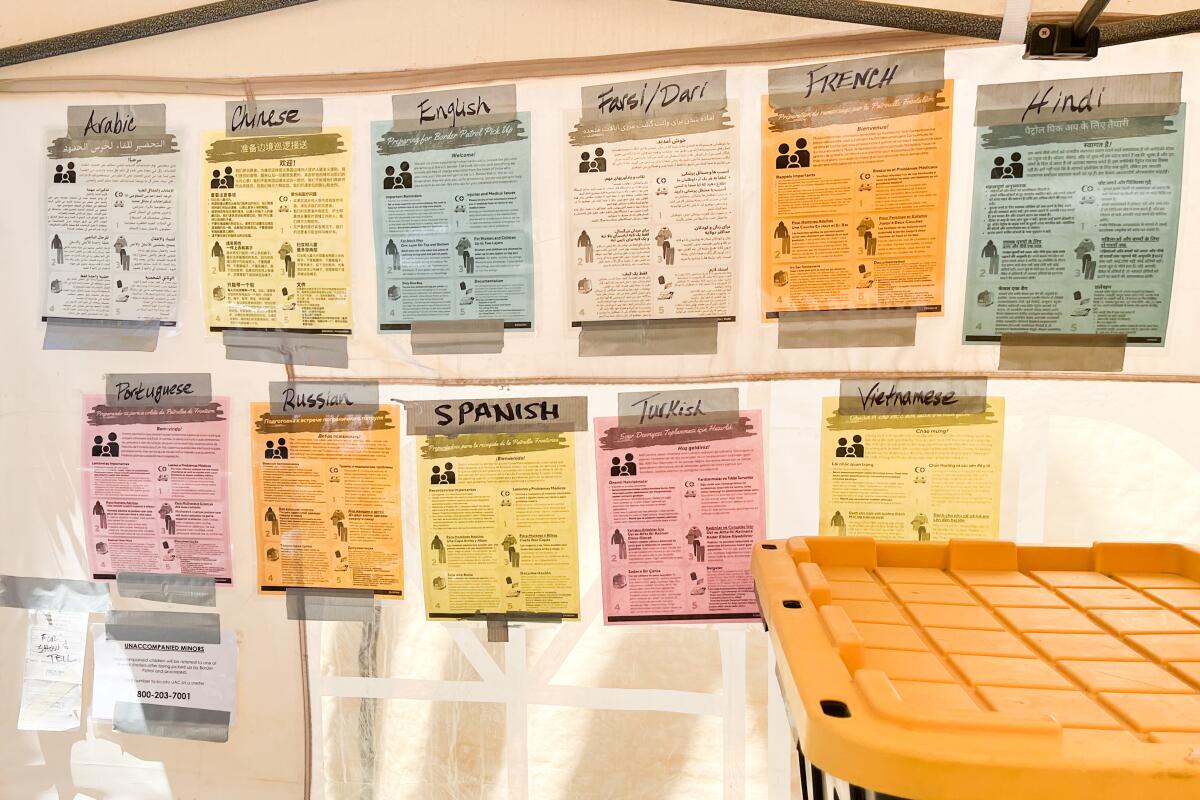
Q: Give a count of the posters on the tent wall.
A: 11